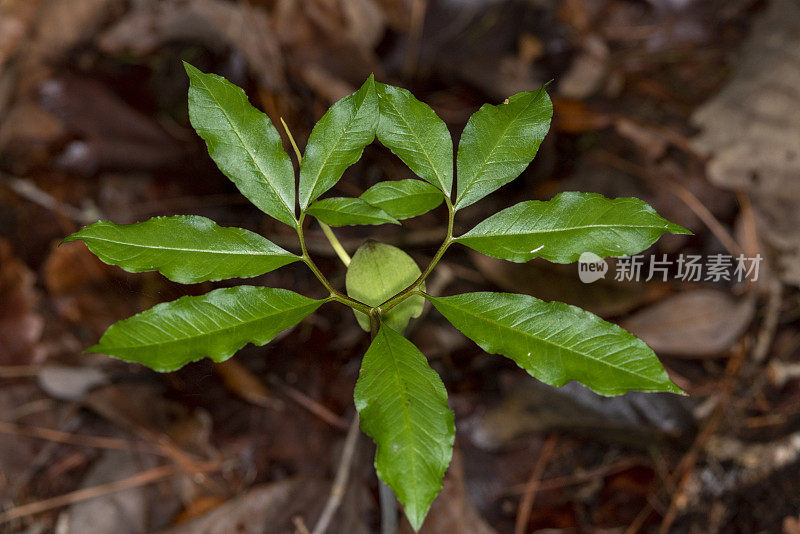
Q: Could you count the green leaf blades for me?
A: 11